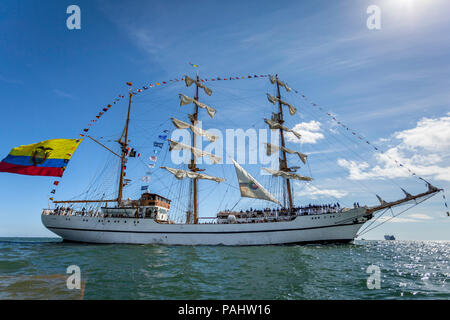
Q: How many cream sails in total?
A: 11